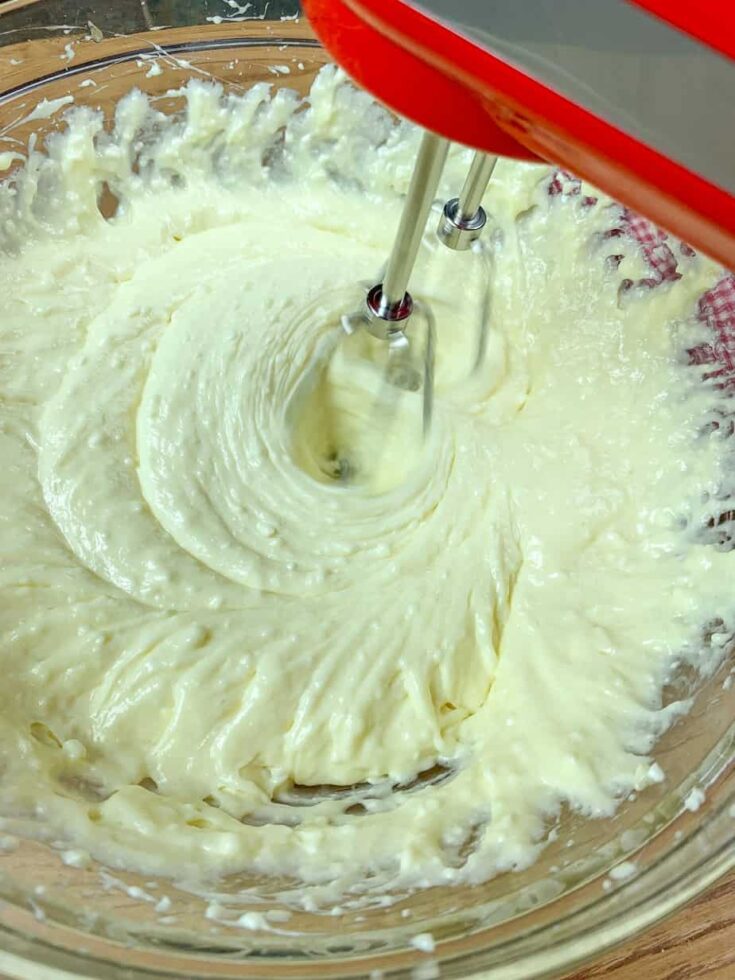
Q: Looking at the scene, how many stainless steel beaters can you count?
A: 2